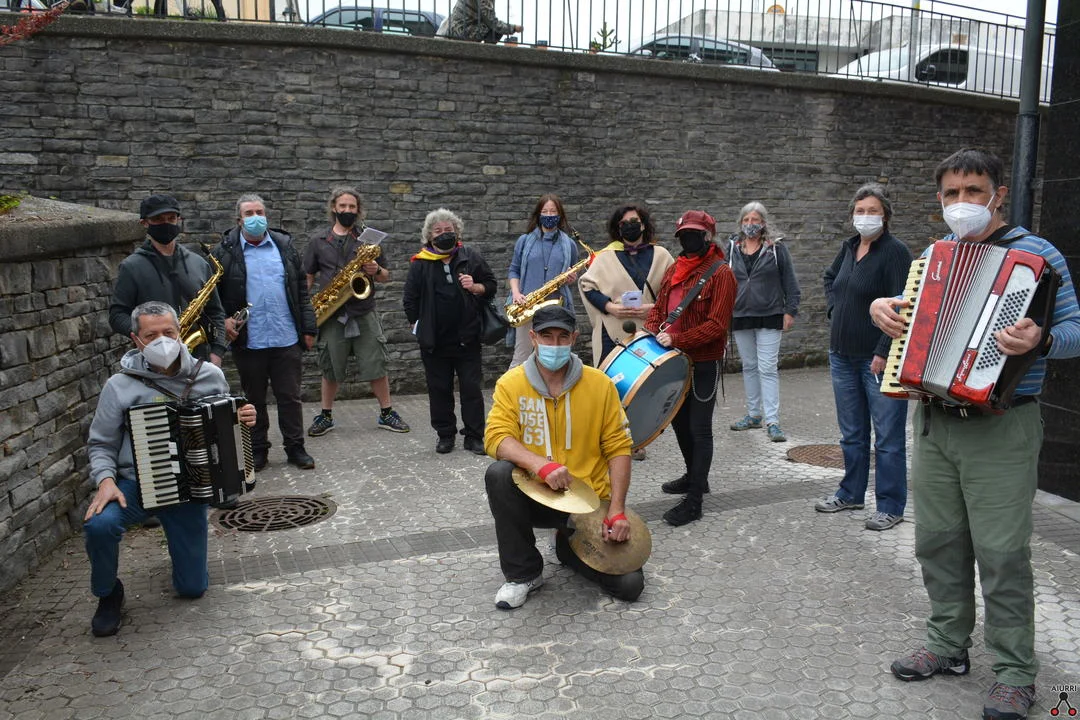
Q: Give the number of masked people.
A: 12